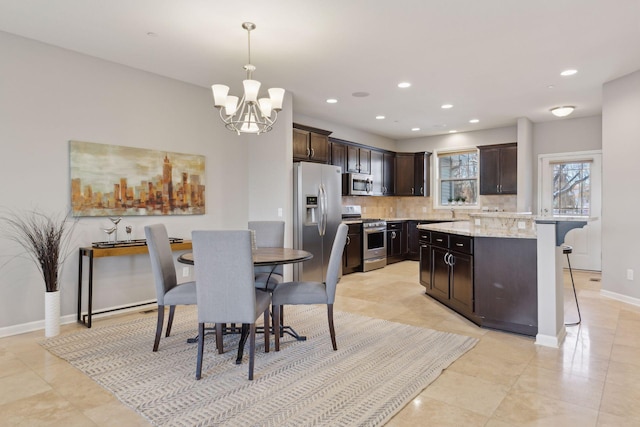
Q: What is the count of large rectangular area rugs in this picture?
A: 1